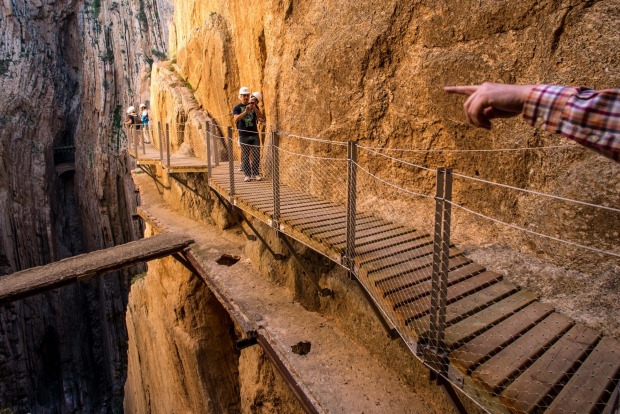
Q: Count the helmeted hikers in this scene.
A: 4